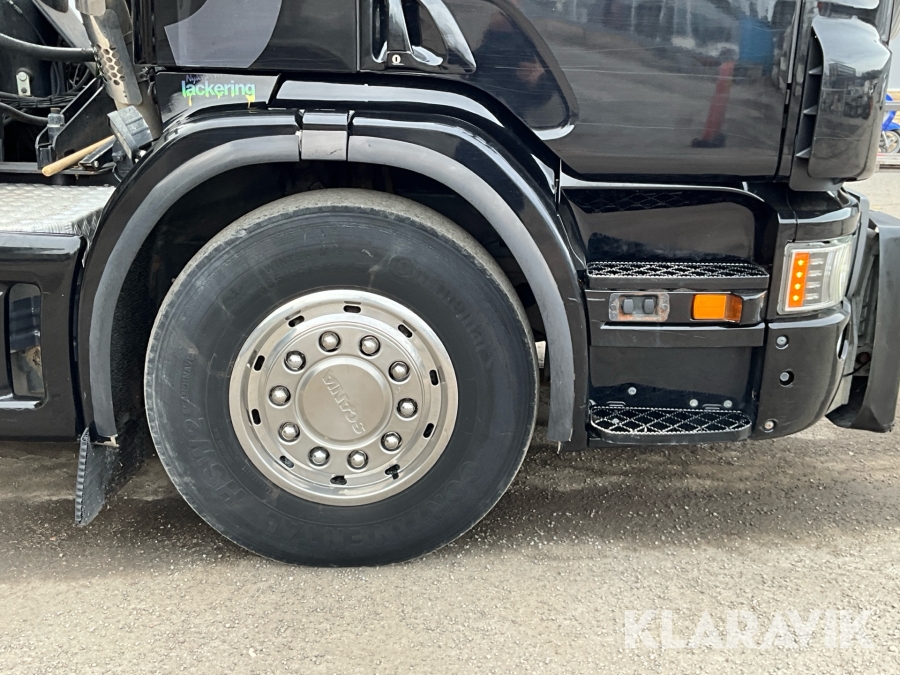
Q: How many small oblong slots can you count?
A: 10